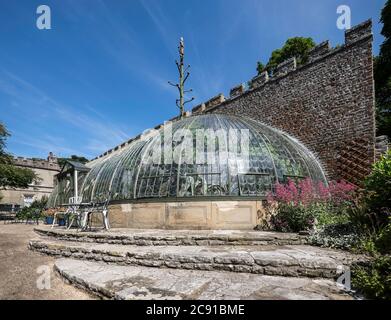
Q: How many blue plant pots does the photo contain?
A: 2